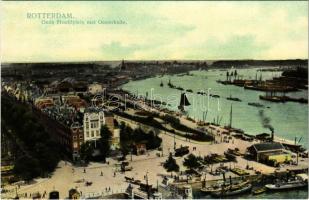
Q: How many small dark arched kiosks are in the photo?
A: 2